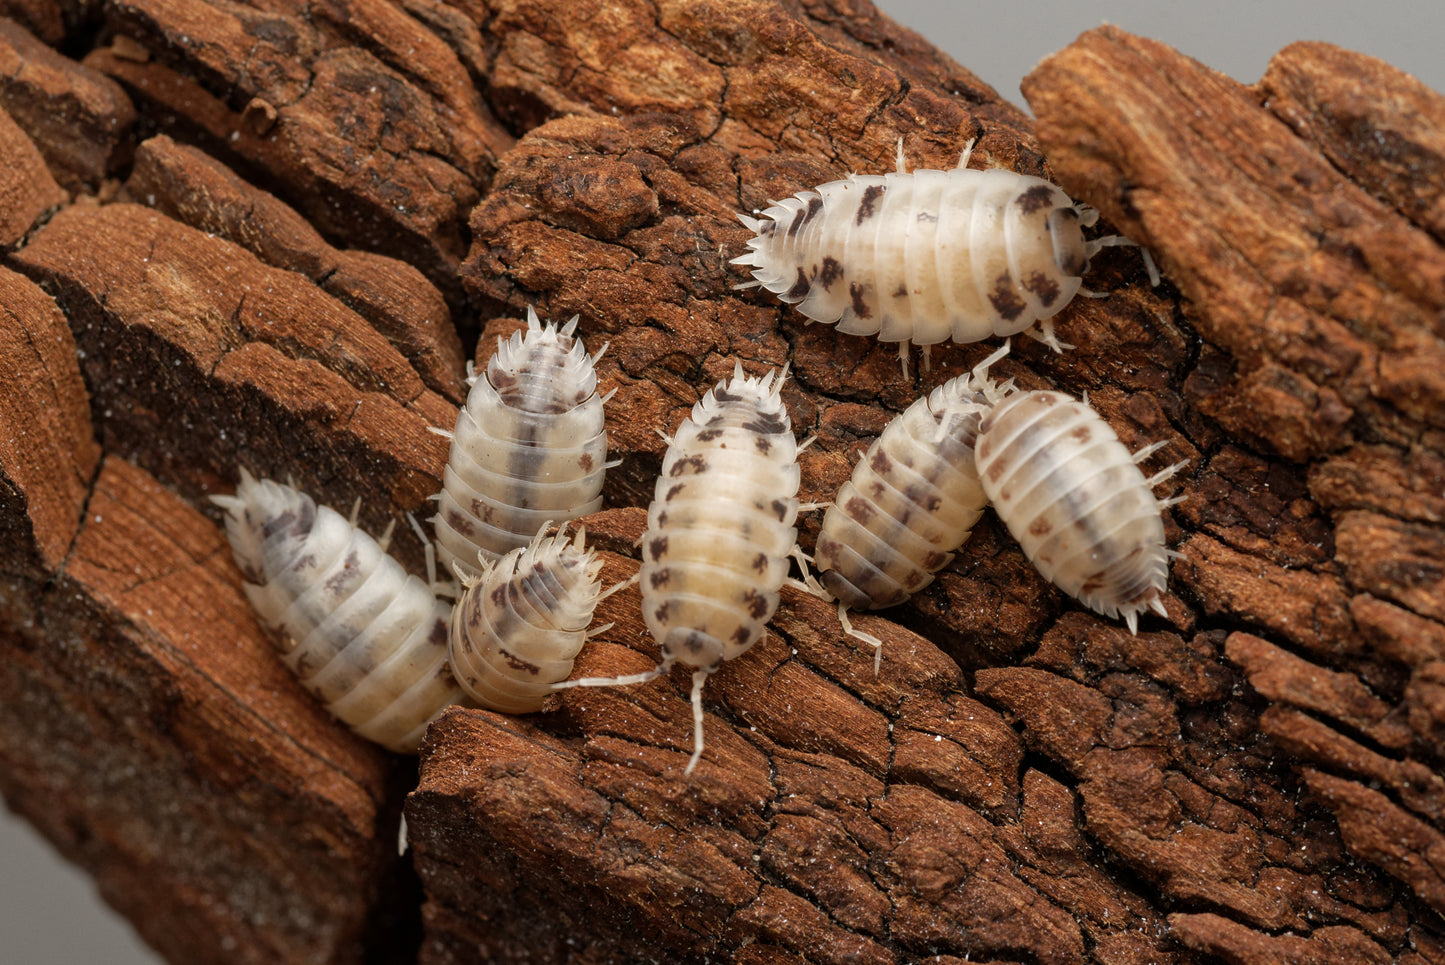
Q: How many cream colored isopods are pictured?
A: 7